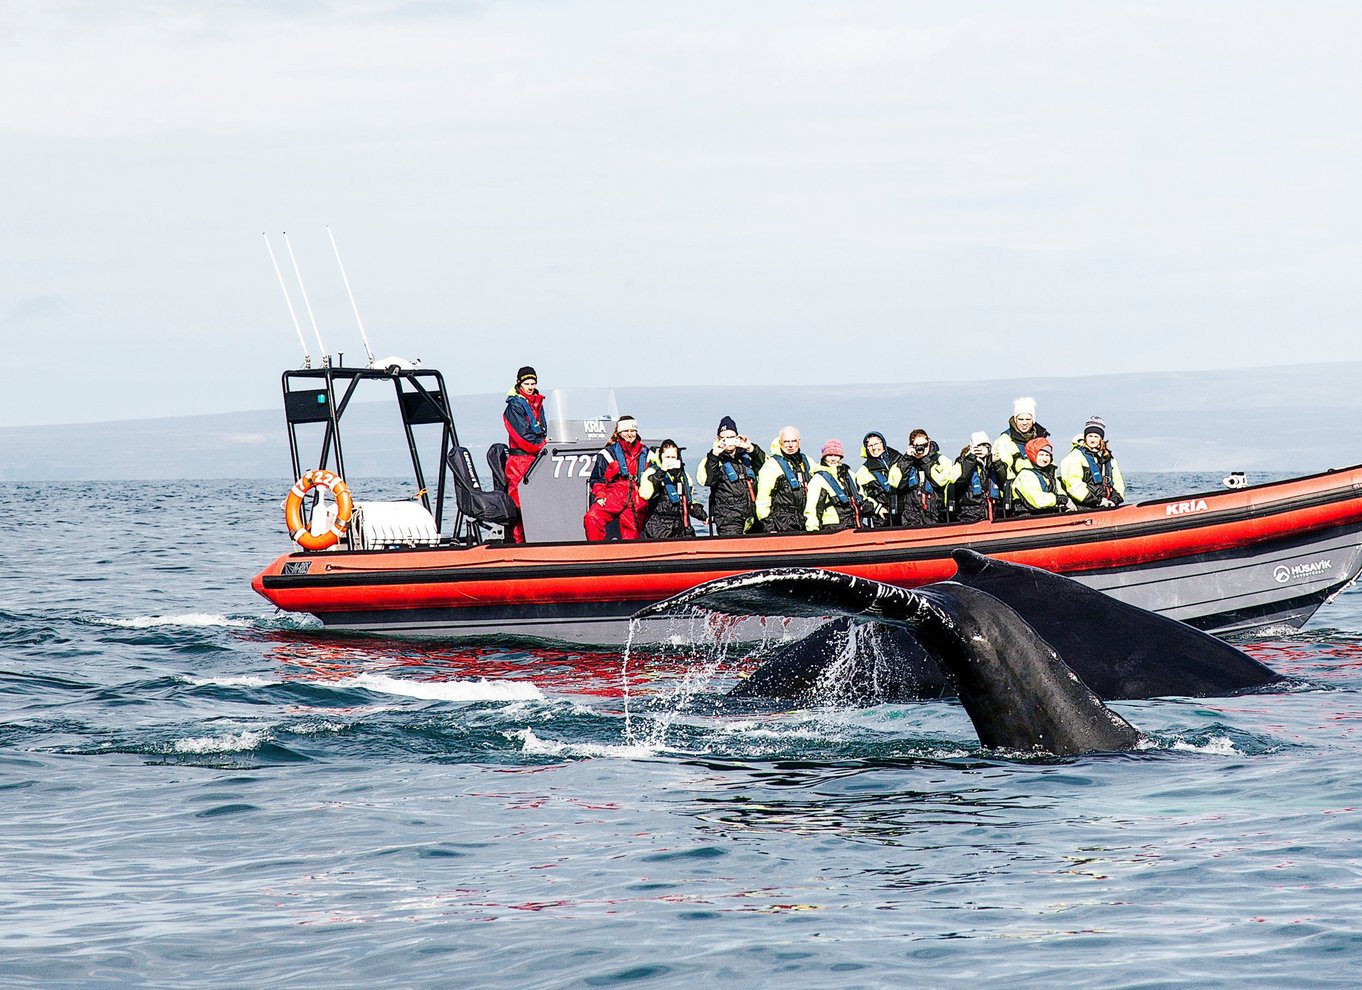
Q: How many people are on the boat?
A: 12